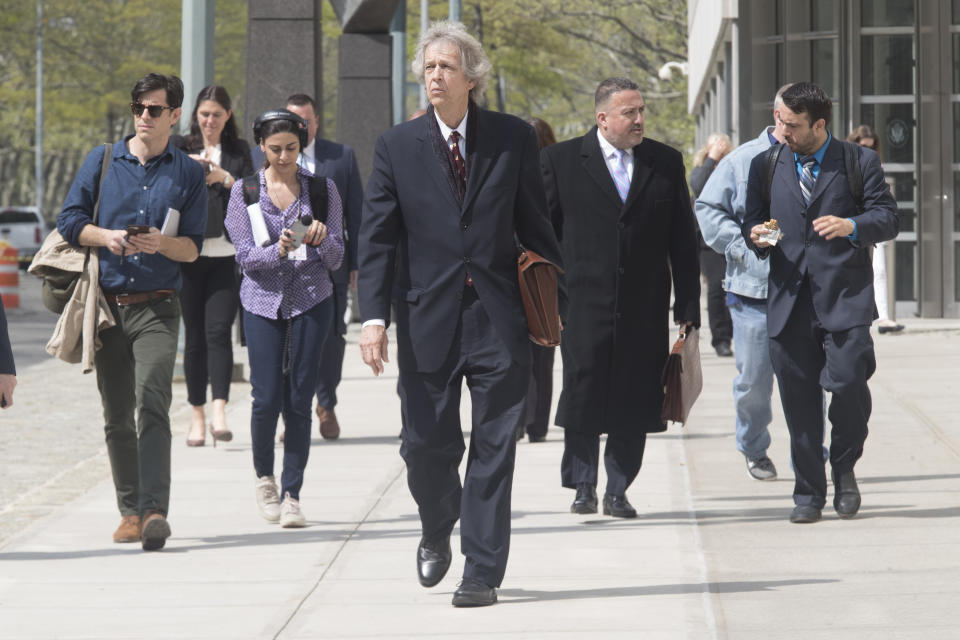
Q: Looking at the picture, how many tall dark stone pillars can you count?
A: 2